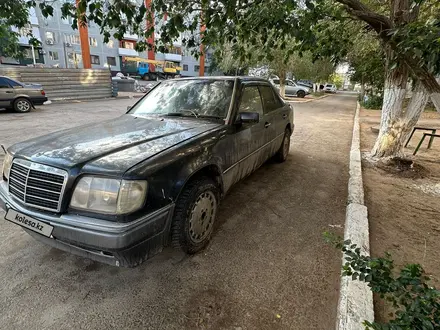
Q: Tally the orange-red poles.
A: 3